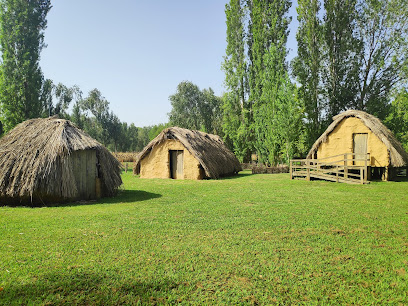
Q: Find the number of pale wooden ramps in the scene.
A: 1